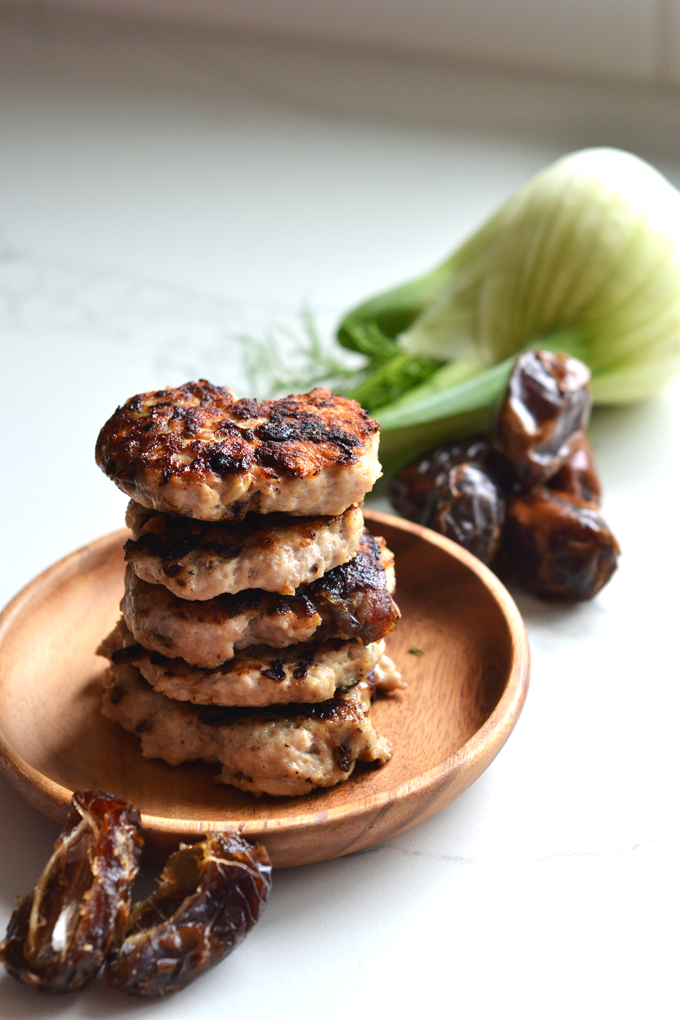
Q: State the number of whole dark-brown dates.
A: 5